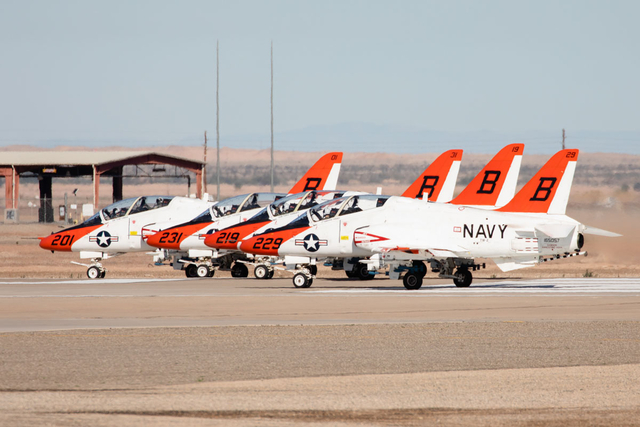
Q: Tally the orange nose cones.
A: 4